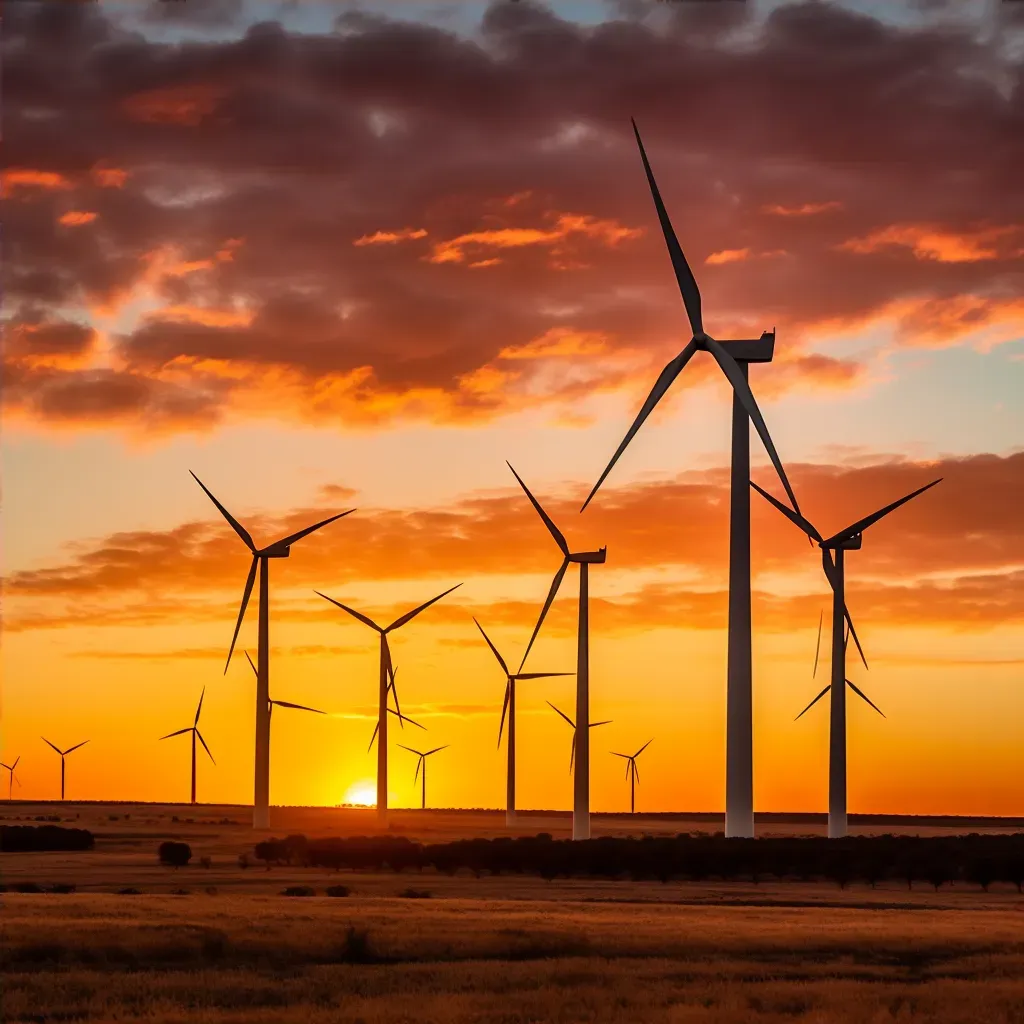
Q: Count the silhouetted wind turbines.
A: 15